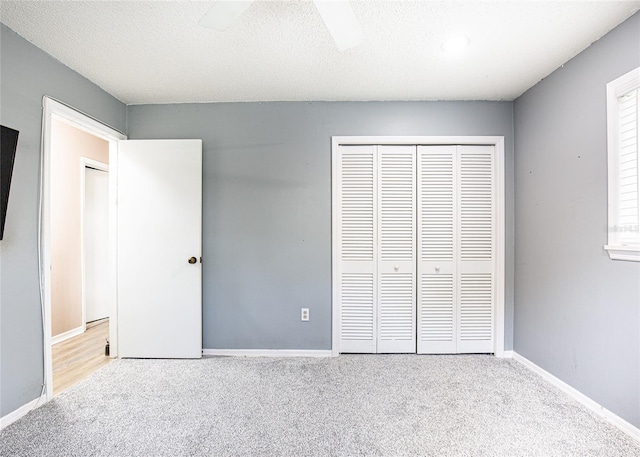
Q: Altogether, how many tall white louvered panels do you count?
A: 4